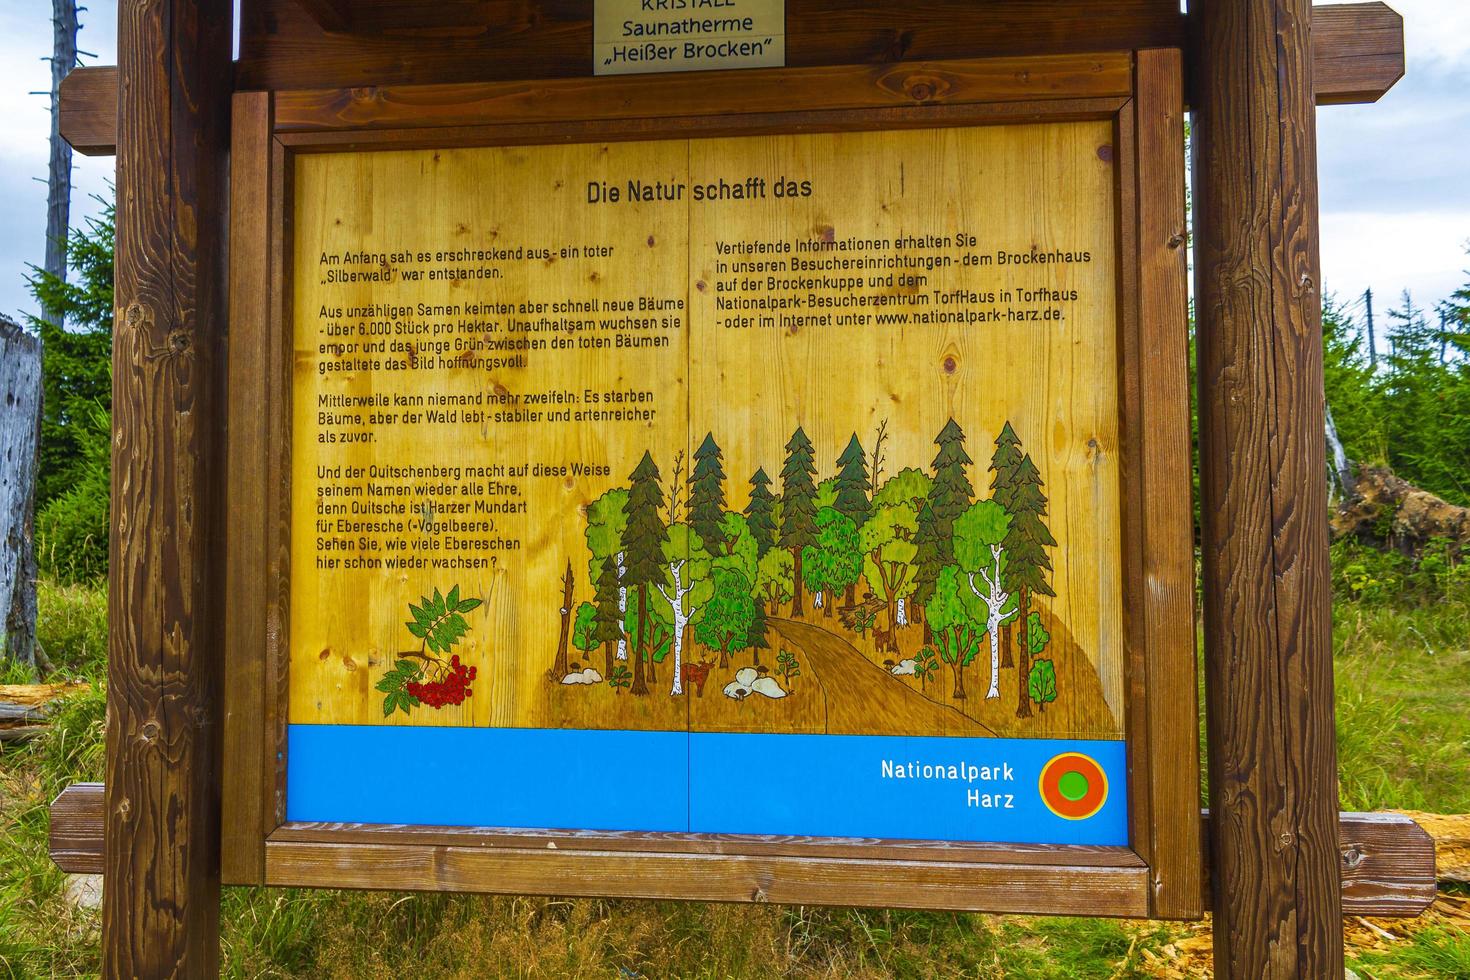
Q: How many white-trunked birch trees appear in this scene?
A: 5